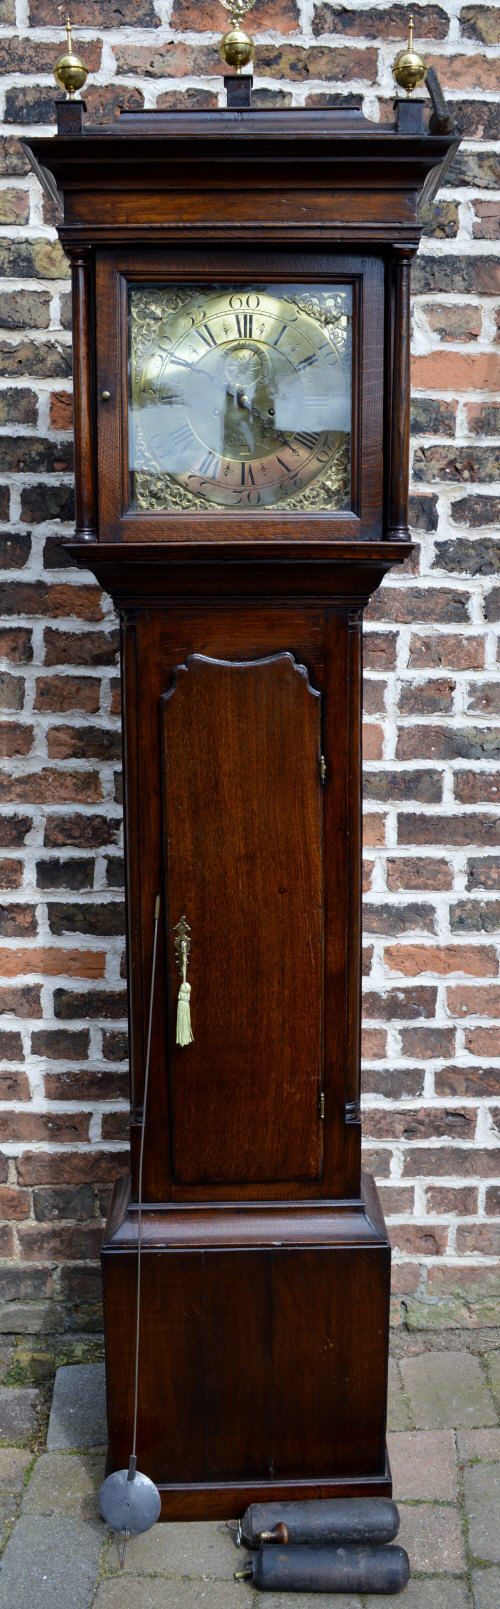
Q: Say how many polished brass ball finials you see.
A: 3